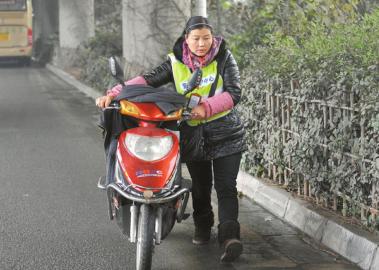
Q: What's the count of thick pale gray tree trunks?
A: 2